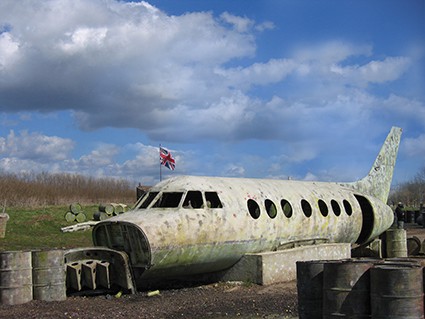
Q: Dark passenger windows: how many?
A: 7